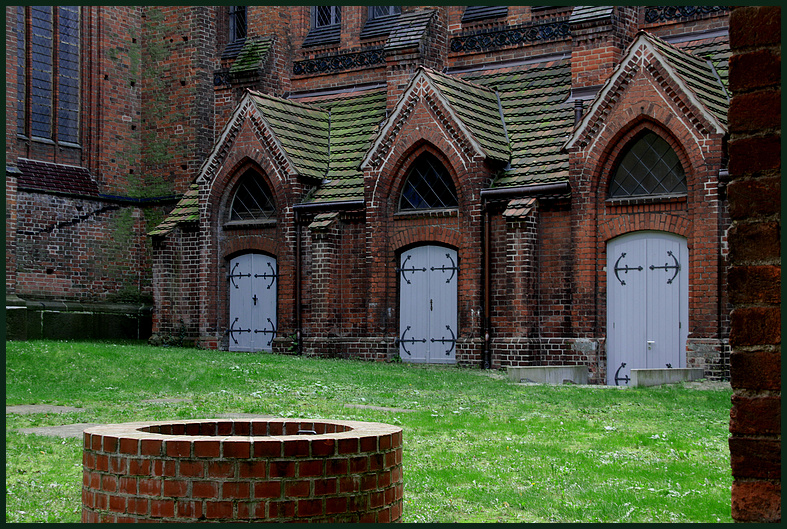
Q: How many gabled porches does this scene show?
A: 3